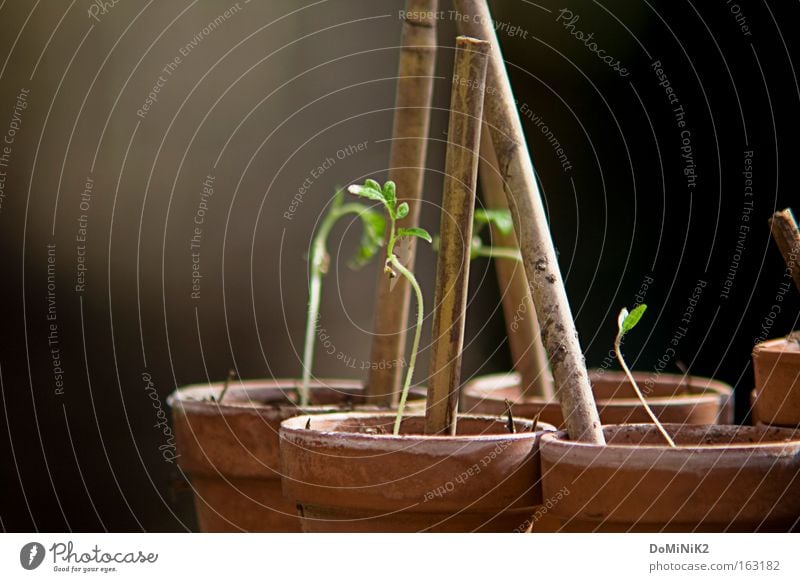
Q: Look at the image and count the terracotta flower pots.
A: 5